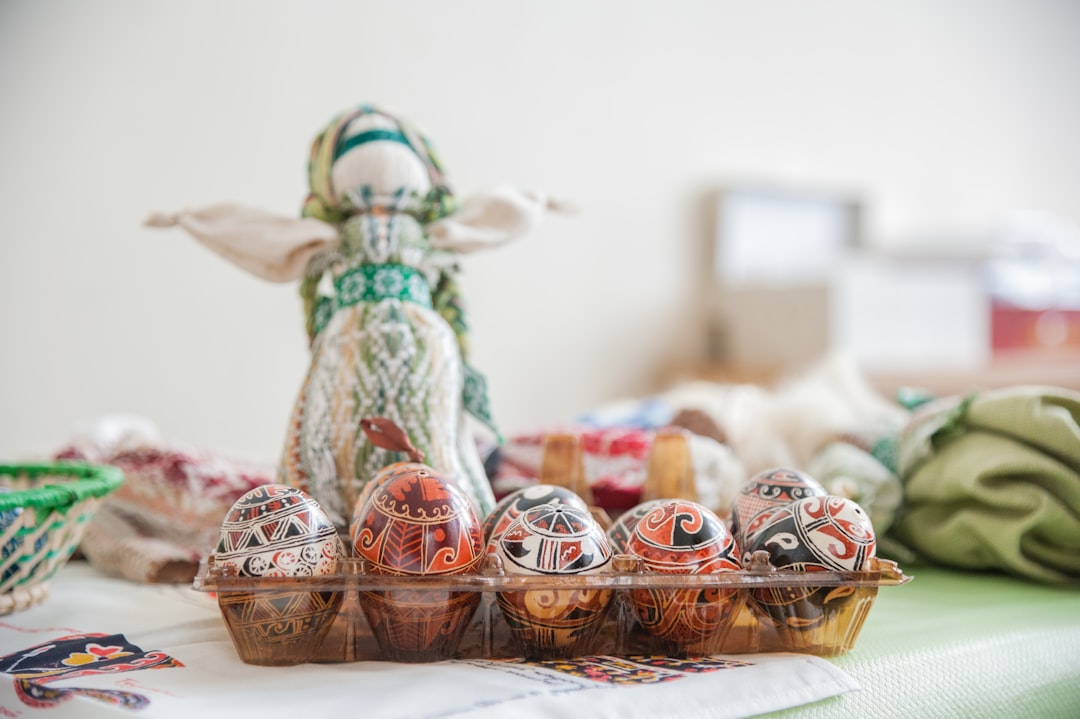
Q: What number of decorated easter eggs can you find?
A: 9